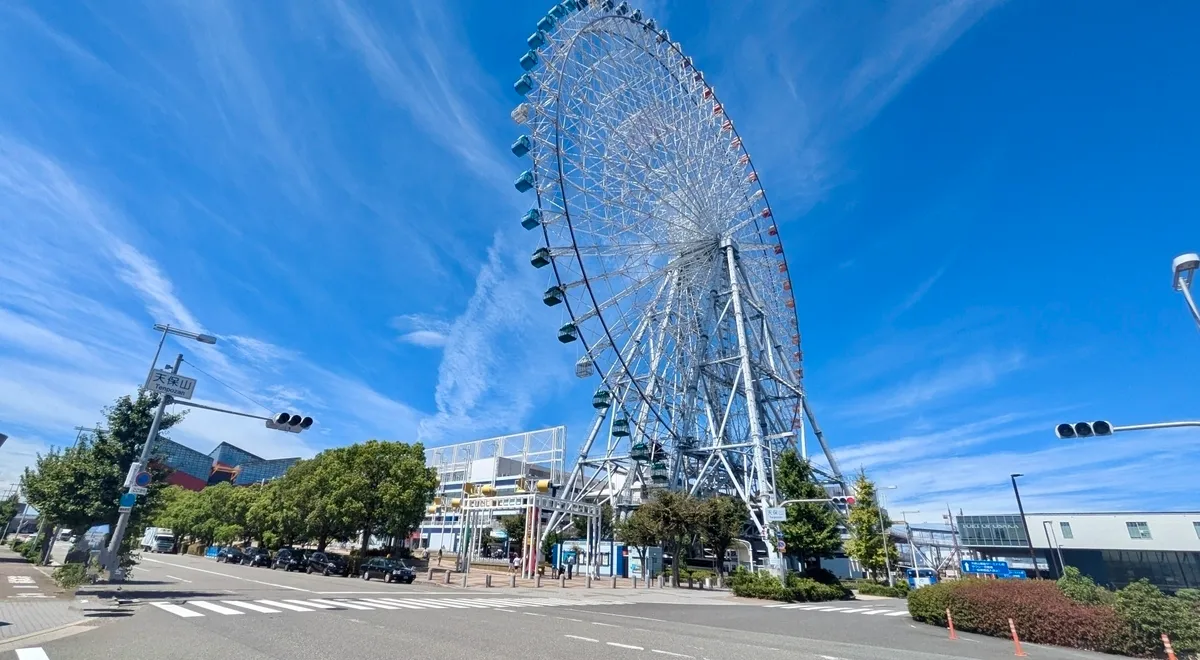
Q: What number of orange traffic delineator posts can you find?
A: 3